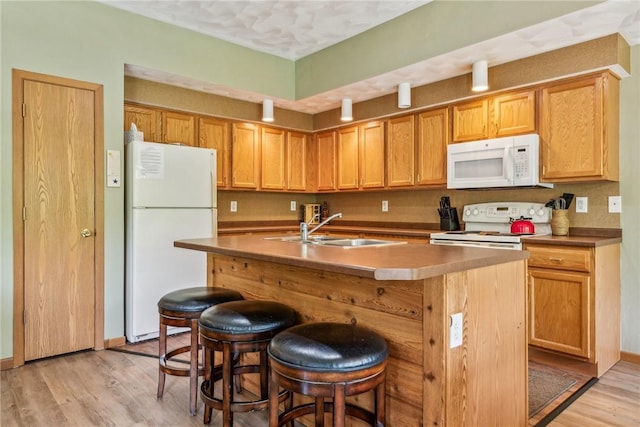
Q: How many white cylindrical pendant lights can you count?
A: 4